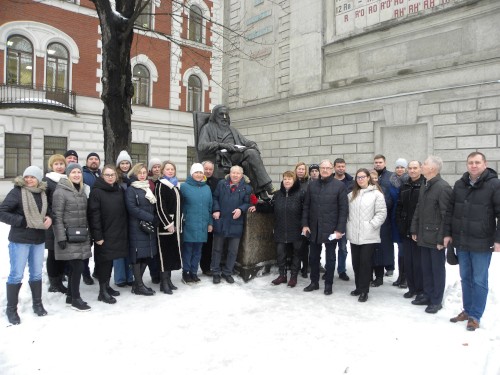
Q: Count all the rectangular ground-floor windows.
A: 4